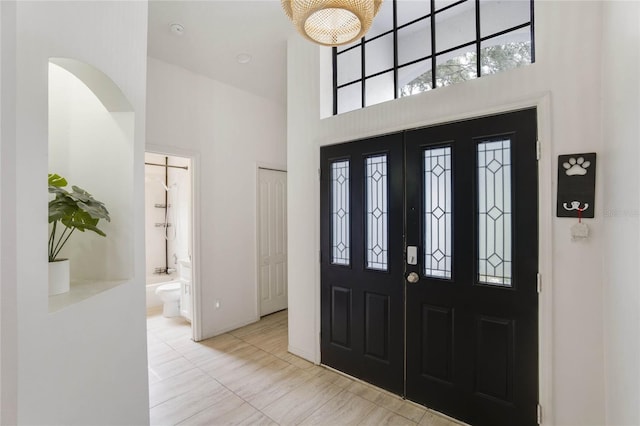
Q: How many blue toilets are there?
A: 0